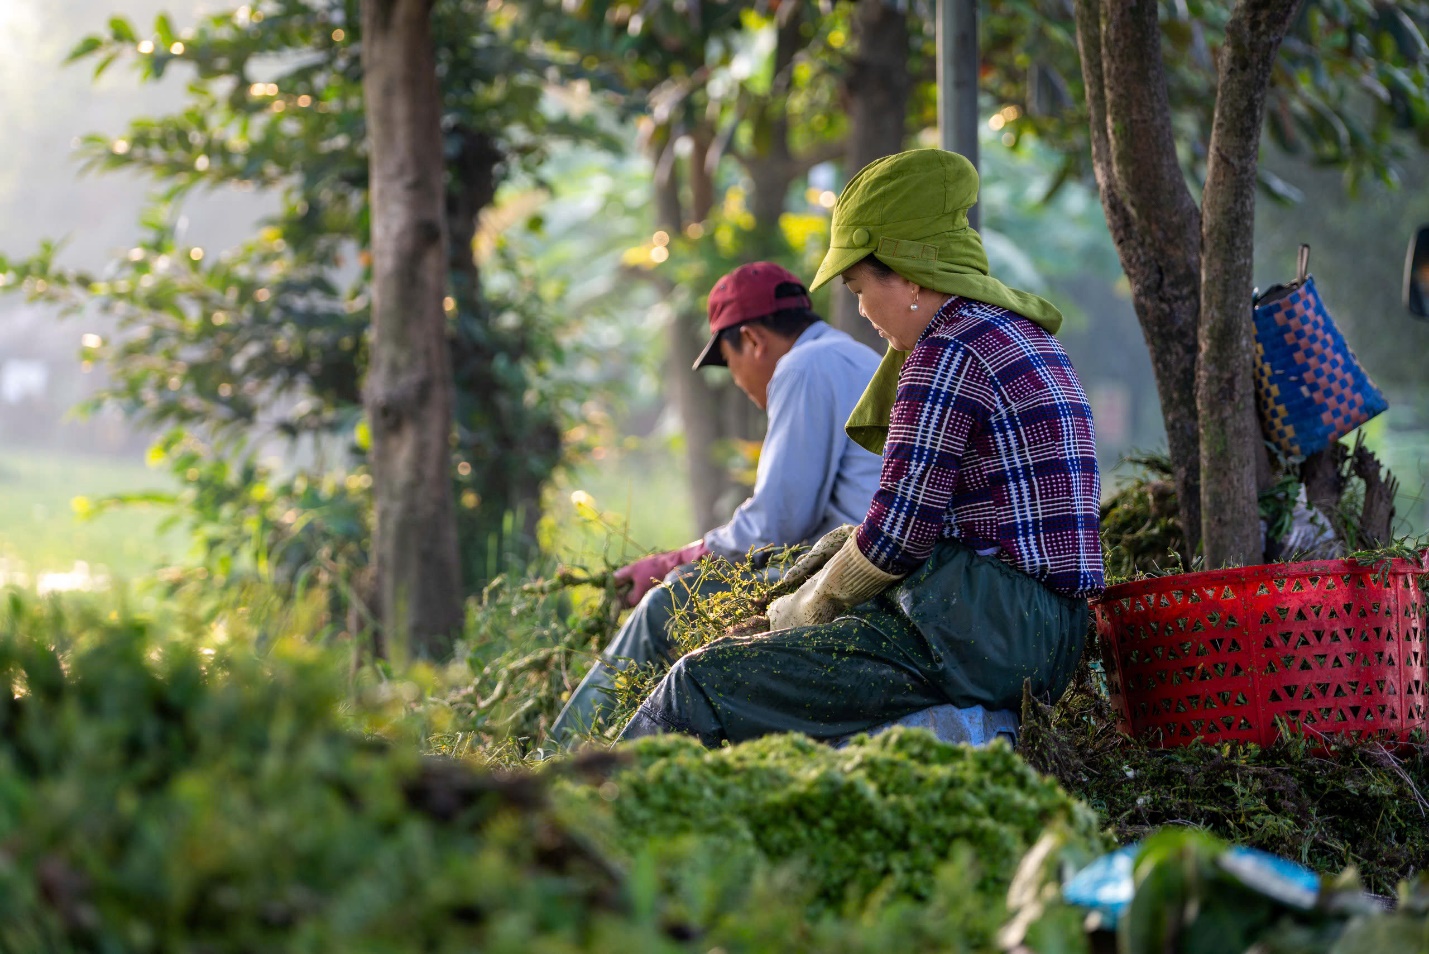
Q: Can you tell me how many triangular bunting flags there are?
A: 0